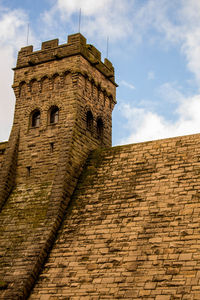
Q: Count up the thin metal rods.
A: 3